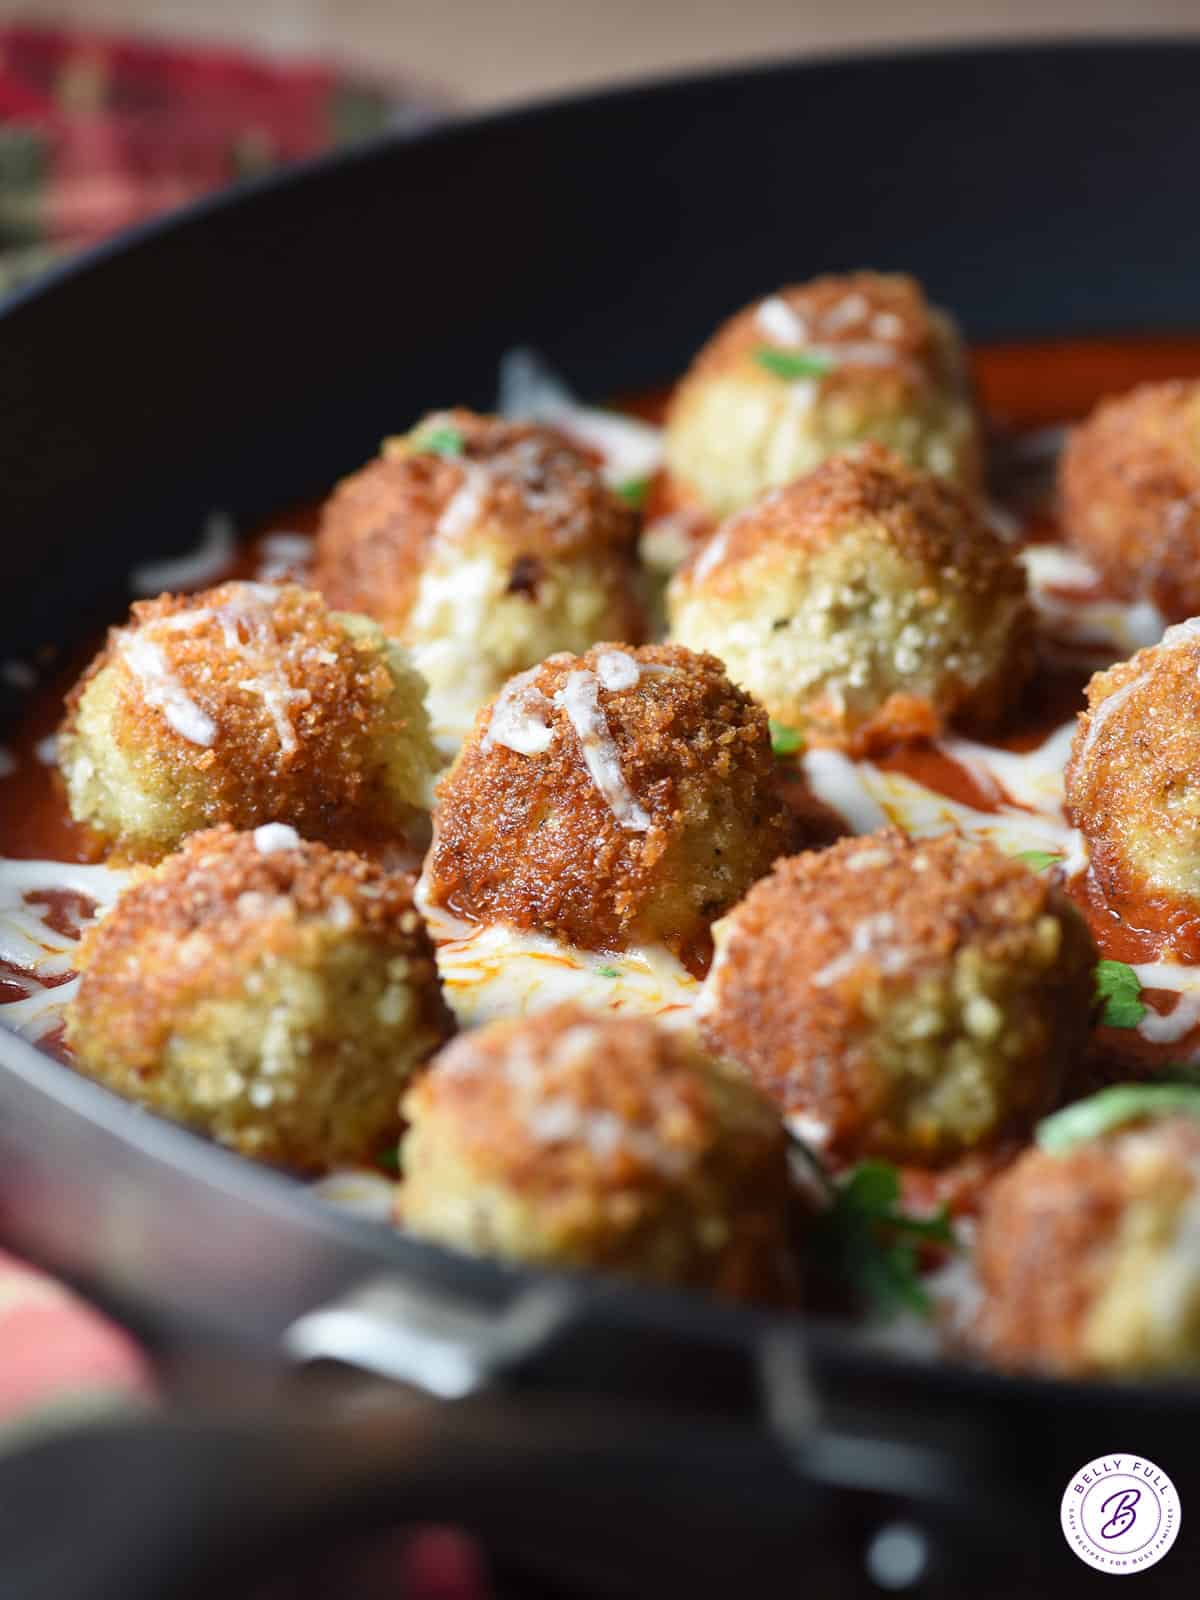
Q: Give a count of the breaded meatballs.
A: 11